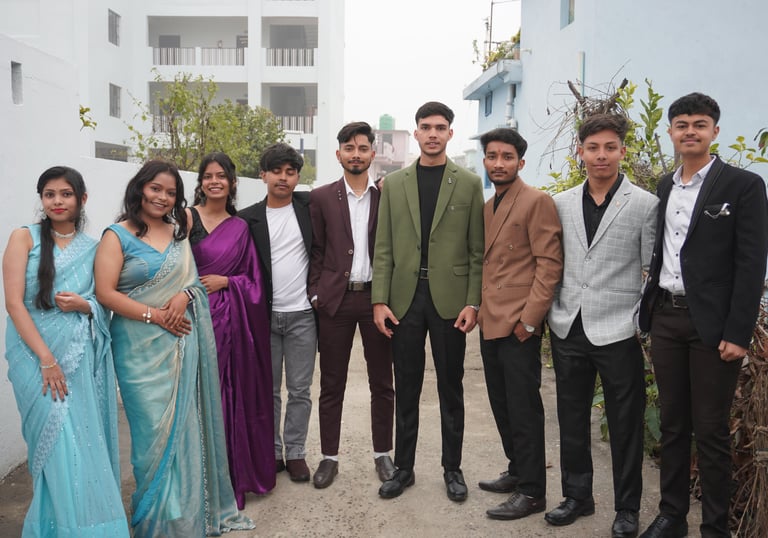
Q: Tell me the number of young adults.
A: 9